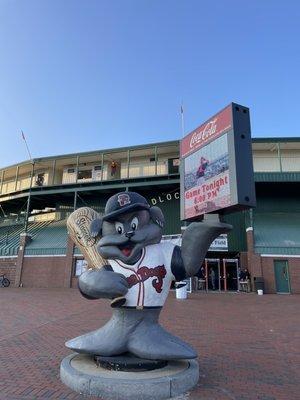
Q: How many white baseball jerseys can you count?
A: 1